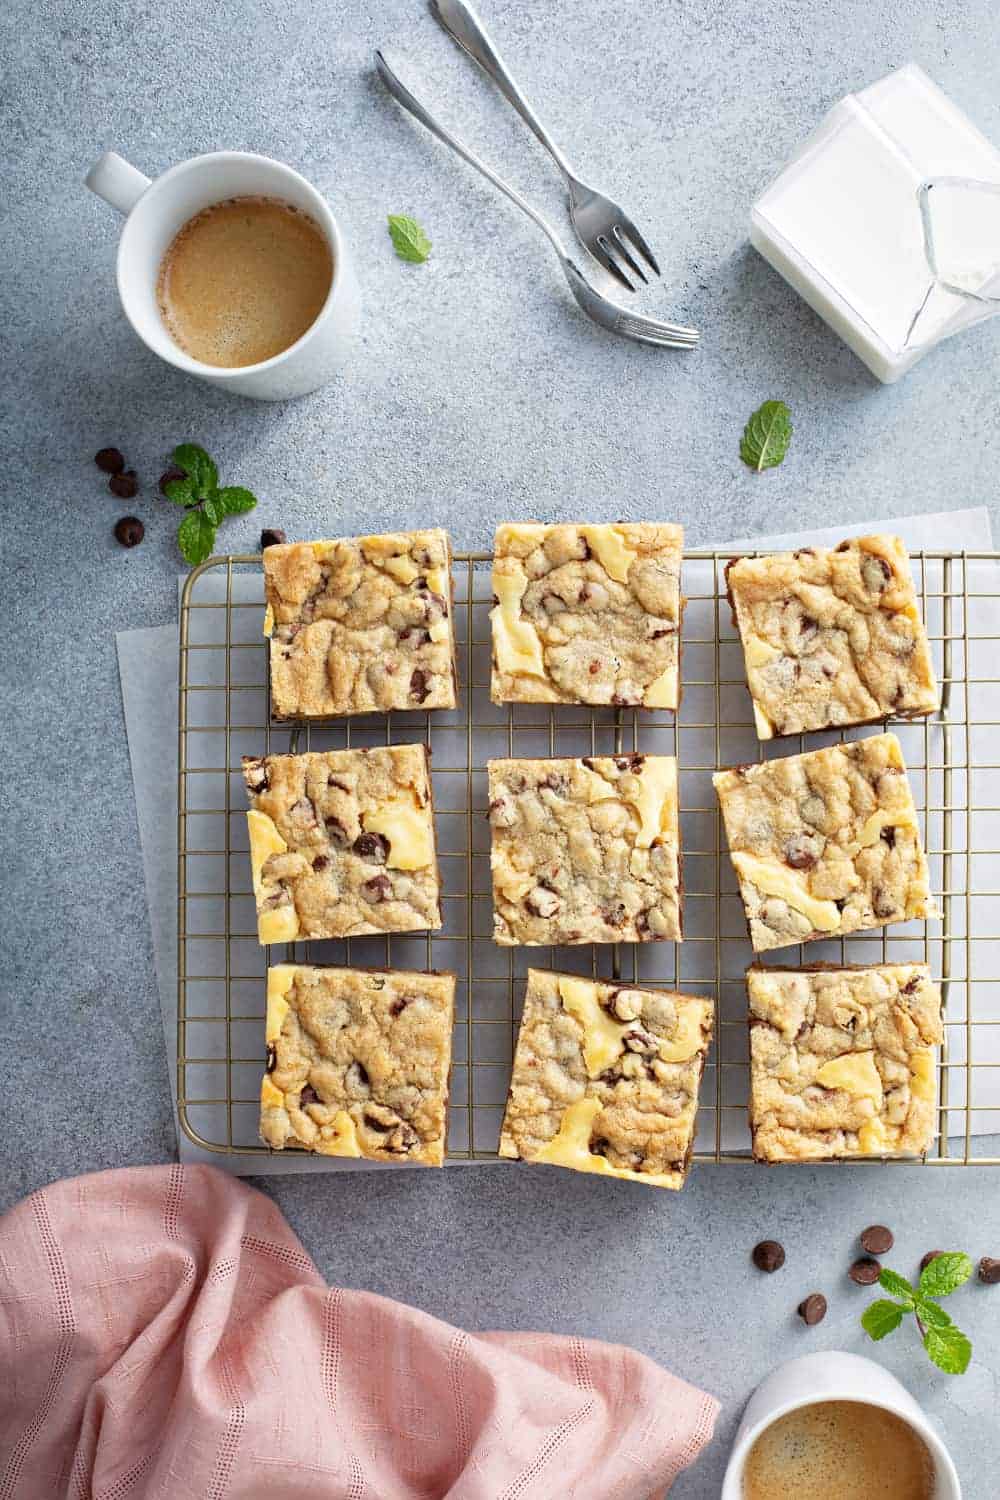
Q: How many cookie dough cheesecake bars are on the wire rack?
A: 9